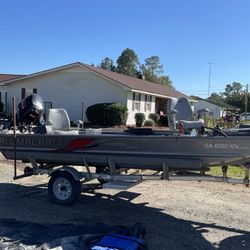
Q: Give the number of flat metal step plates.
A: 1